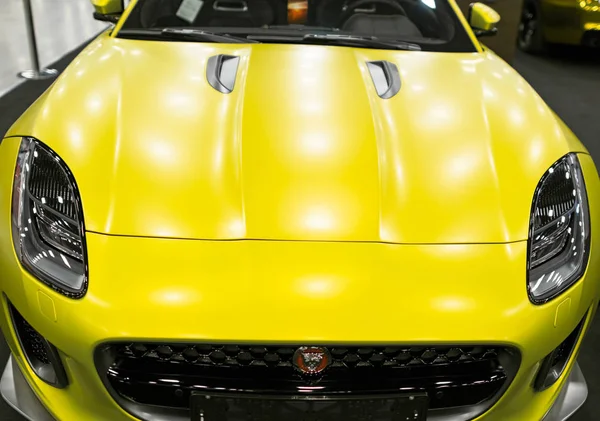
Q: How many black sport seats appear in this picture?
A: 2